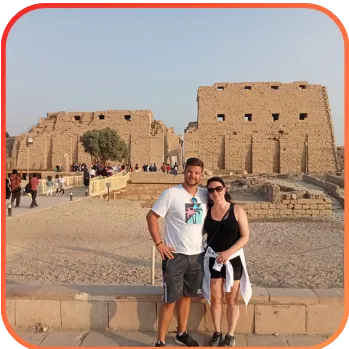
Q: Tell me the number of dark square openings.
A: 11